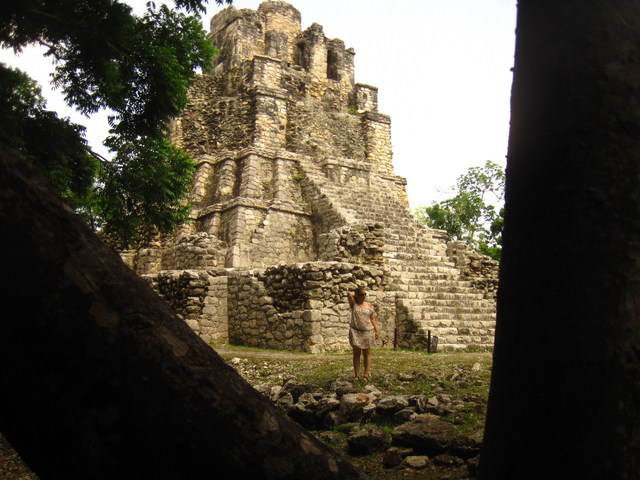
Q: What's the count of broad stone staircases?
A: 1